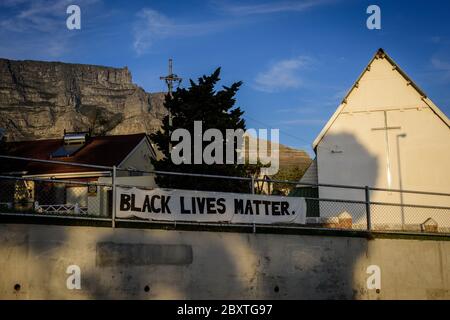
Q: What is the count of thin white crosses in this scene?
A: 1